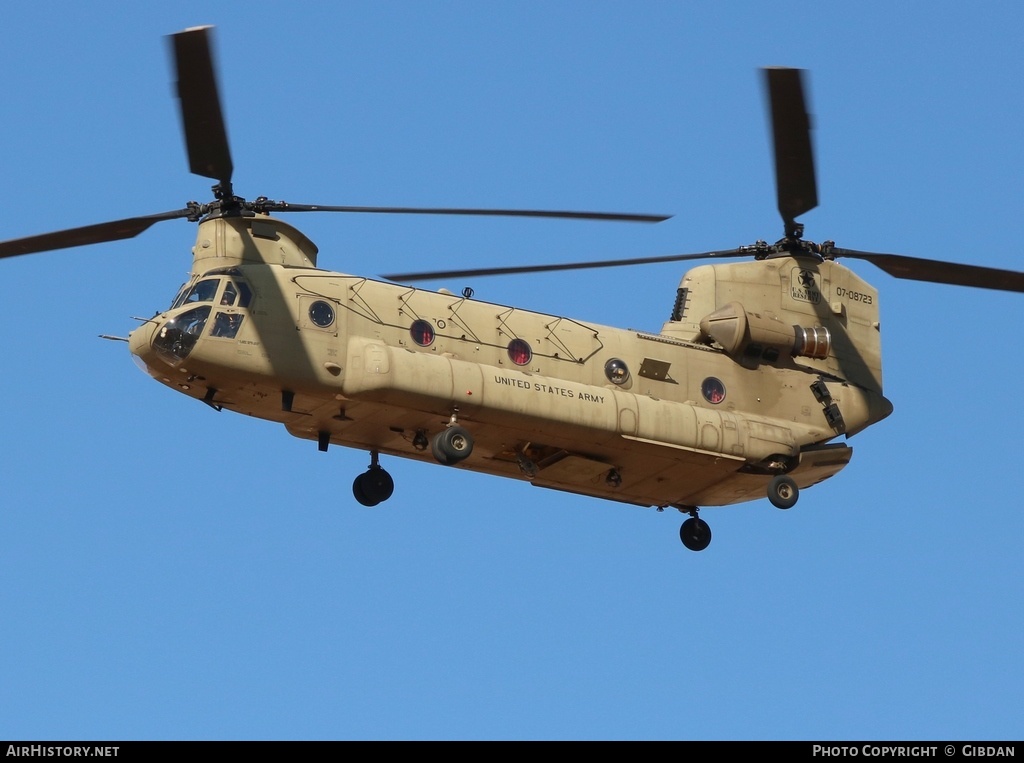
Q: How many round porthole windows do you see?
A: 5